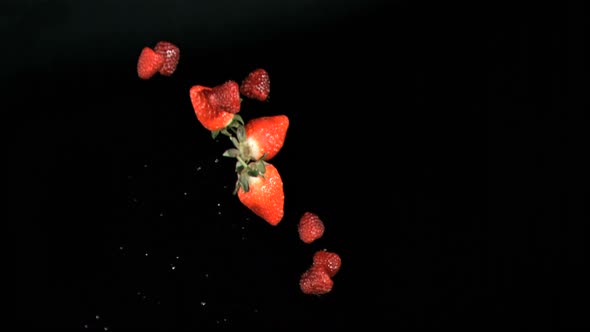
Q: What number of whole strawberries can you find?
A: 3